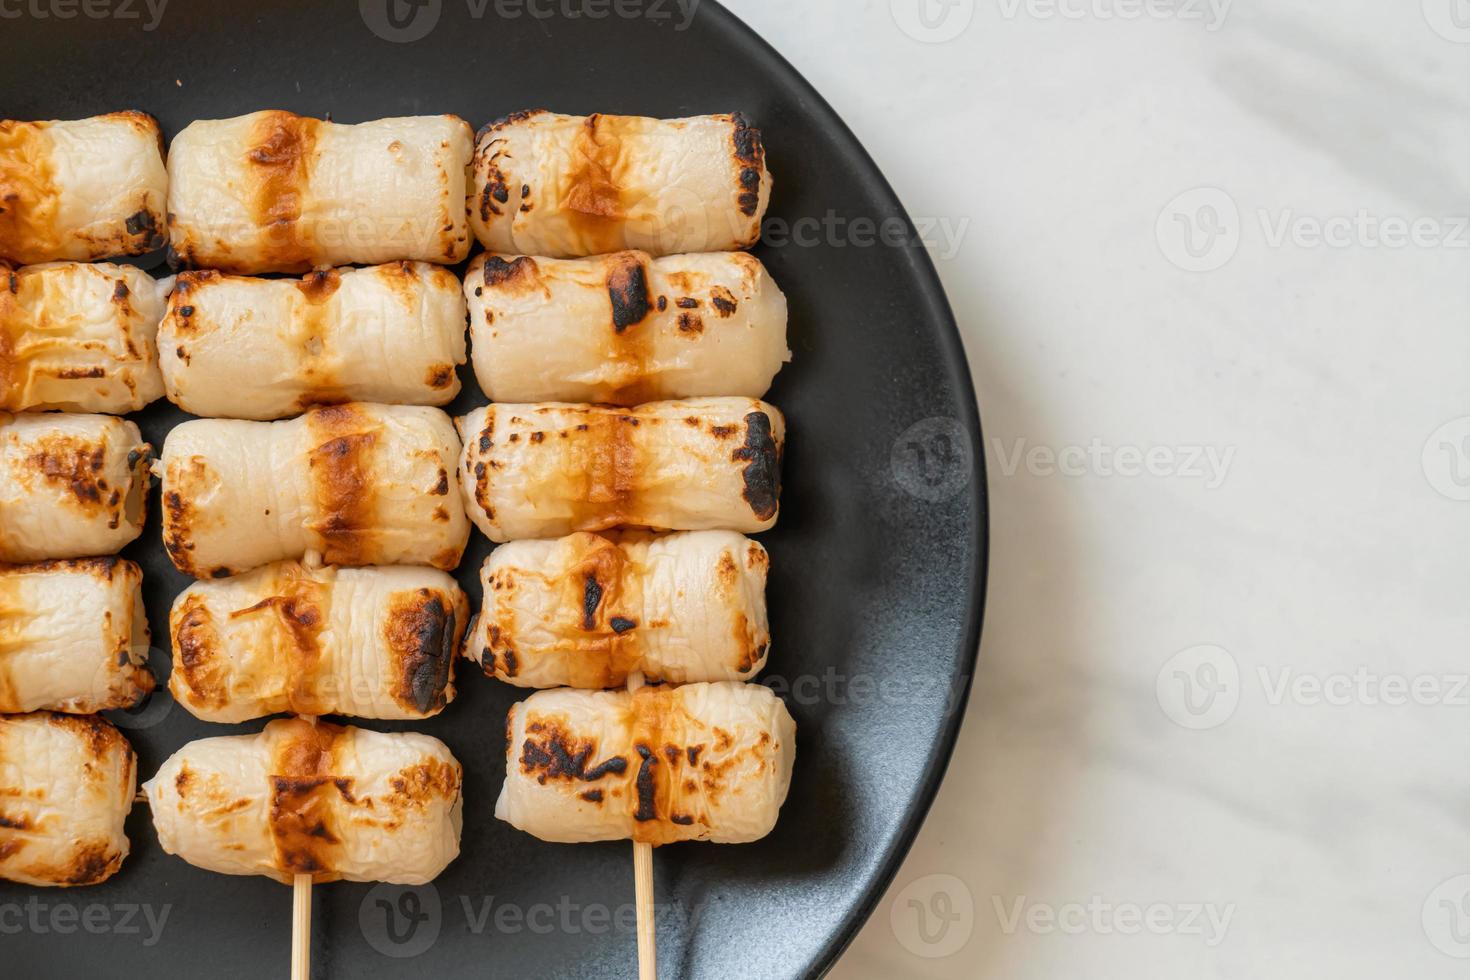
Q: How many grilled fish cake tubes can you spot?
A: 15